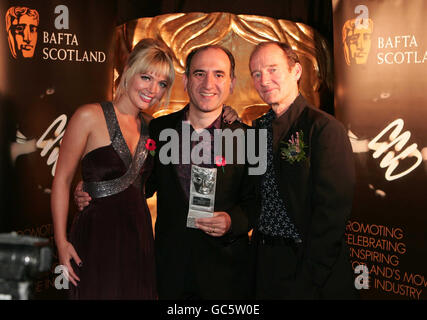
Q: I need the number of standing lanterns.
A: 0